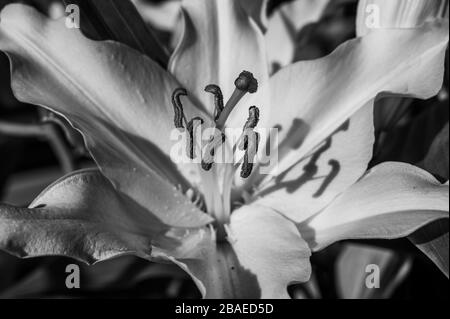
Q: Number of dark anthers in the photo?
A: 6